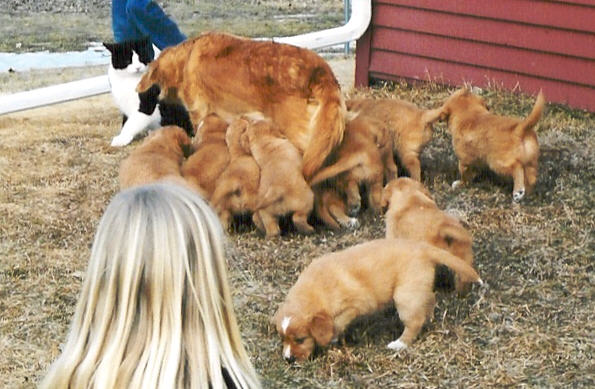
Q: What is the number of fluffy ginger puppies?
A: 9